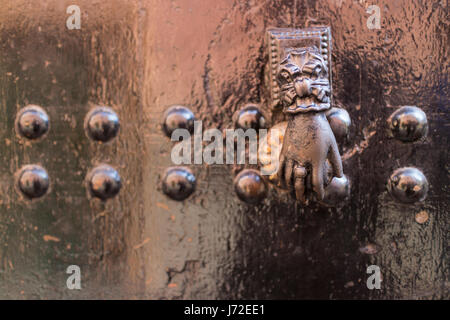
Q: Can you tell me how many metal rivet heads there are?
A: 12